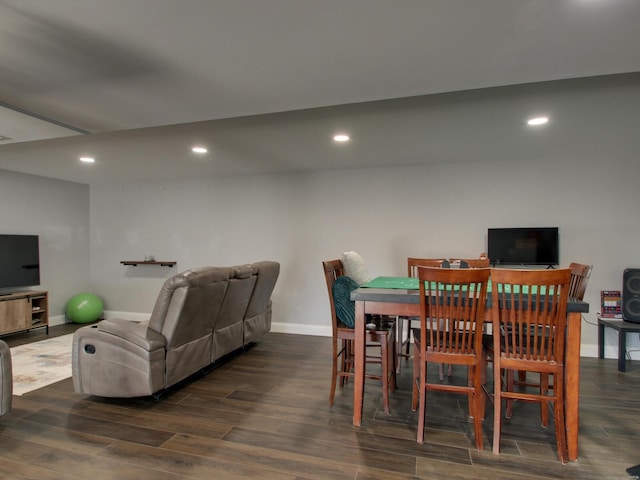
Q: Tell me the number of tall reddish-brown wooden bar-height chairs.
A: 6